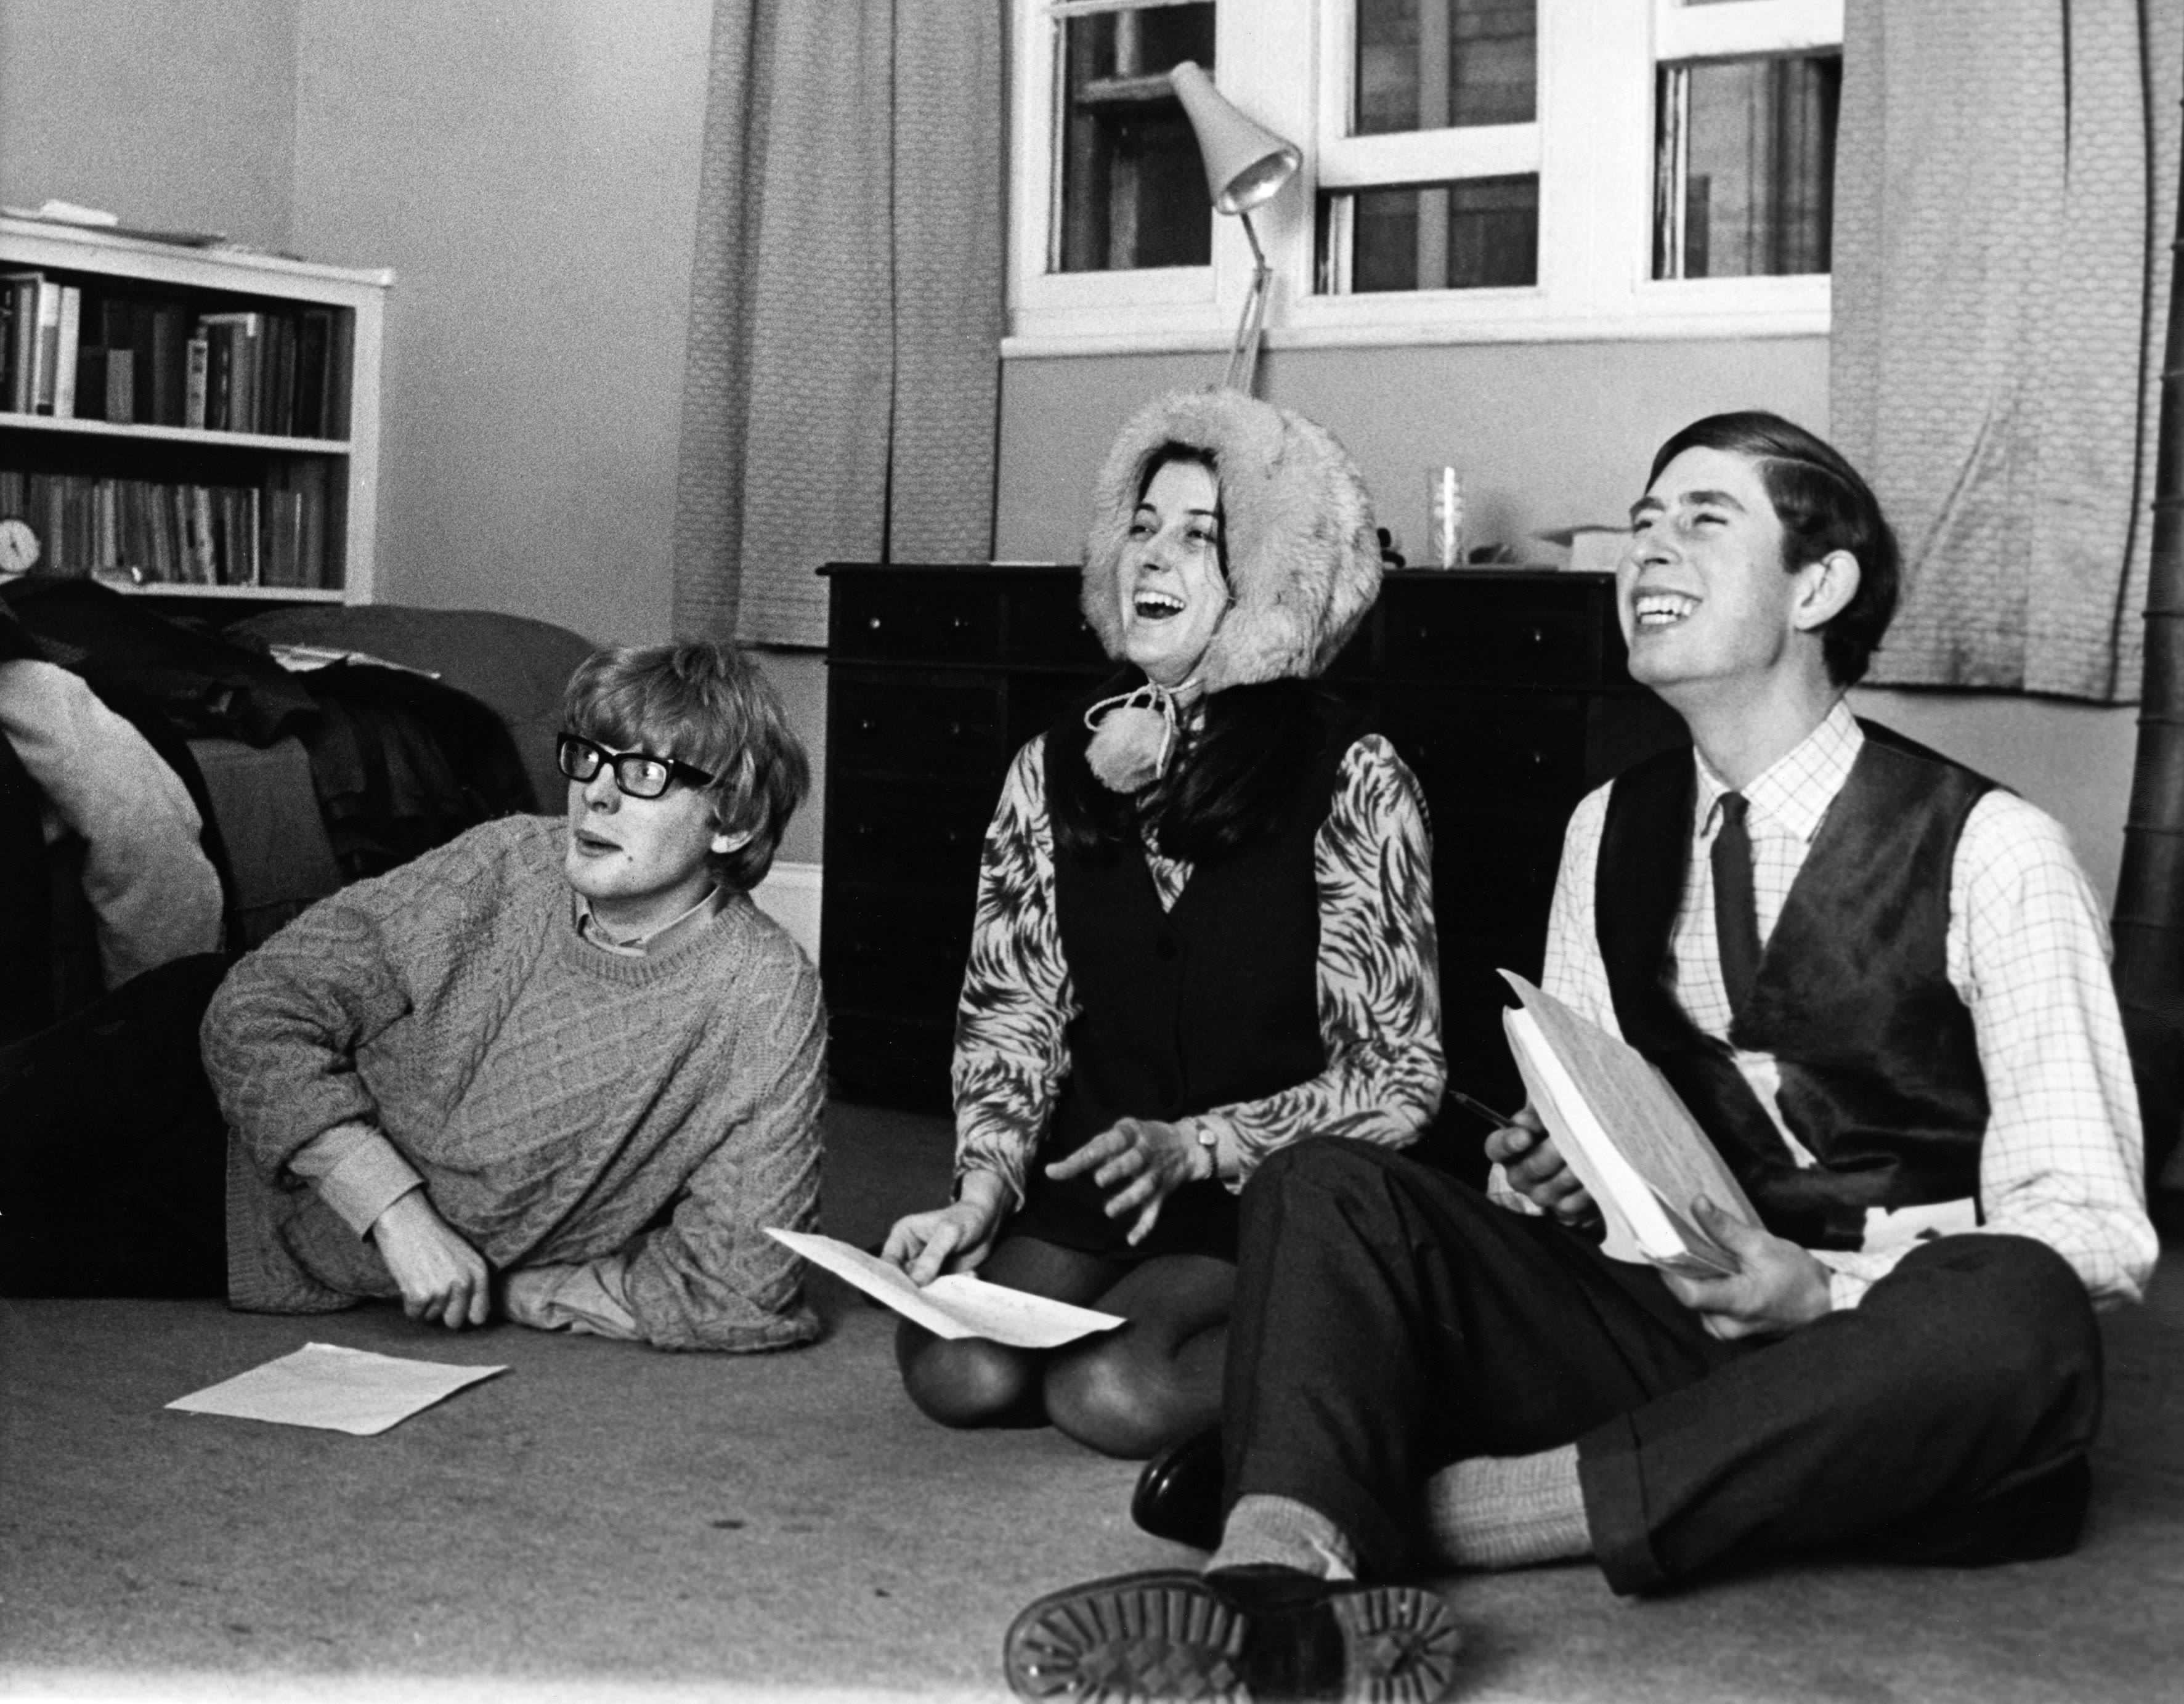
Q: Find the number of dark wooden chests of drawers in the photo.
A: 1